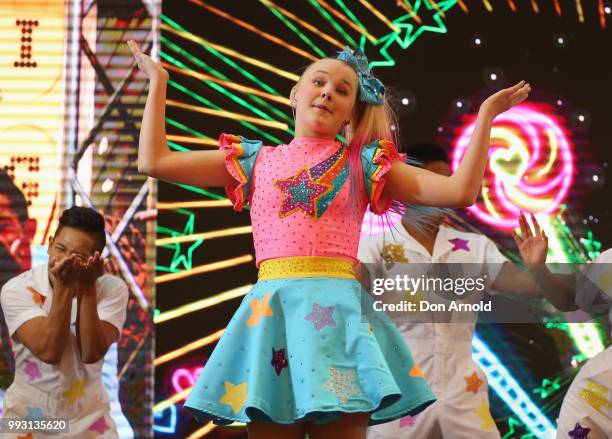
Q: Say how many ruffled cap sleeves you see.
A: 2